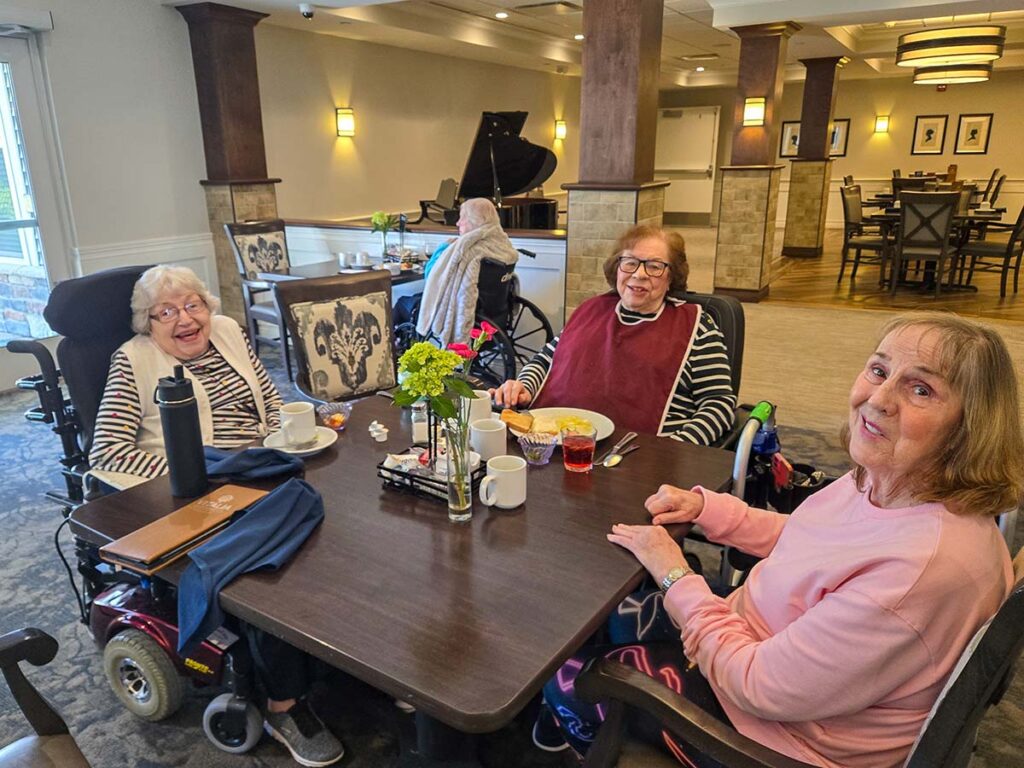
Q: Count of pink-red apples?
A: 0